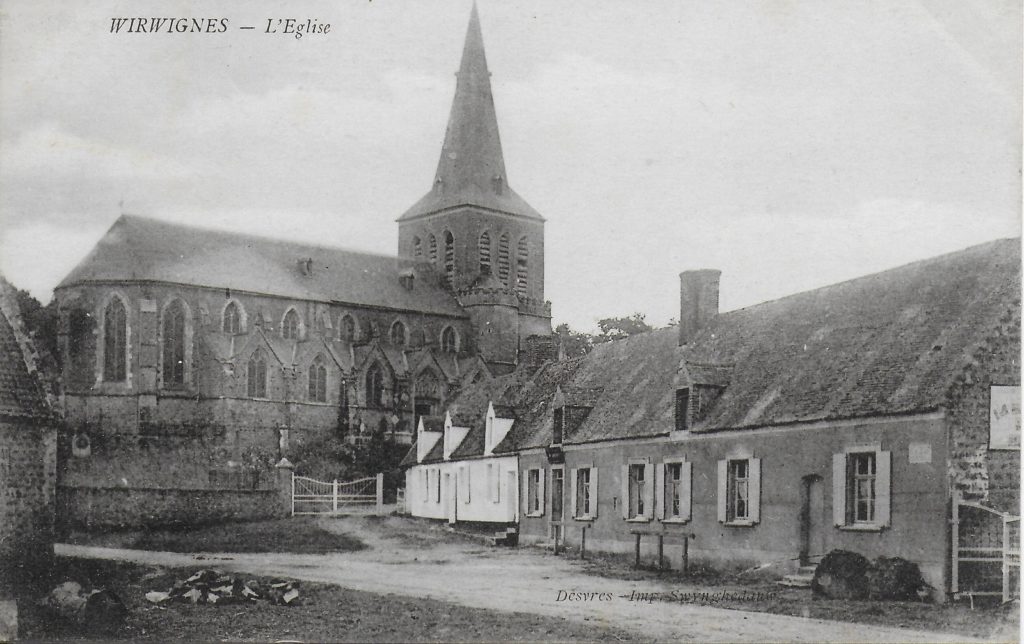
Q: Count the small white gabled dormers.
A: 3